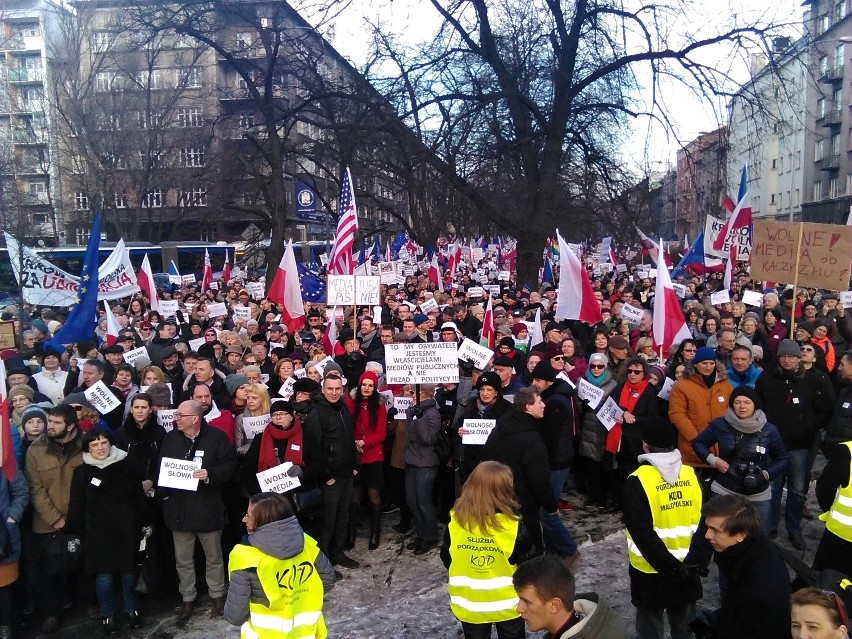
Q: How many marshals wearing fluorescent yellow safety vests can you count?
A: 4